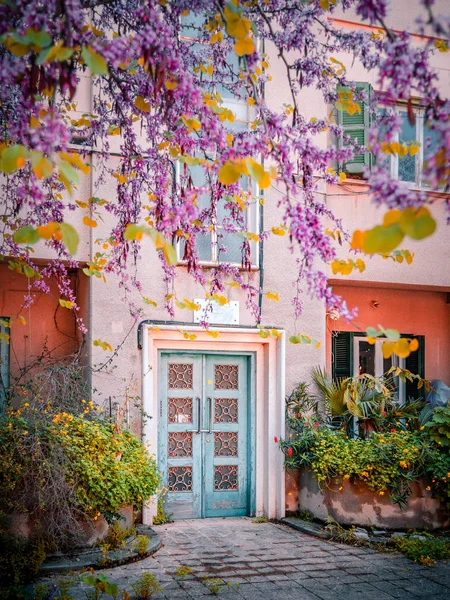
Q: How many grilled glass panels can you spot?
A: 8